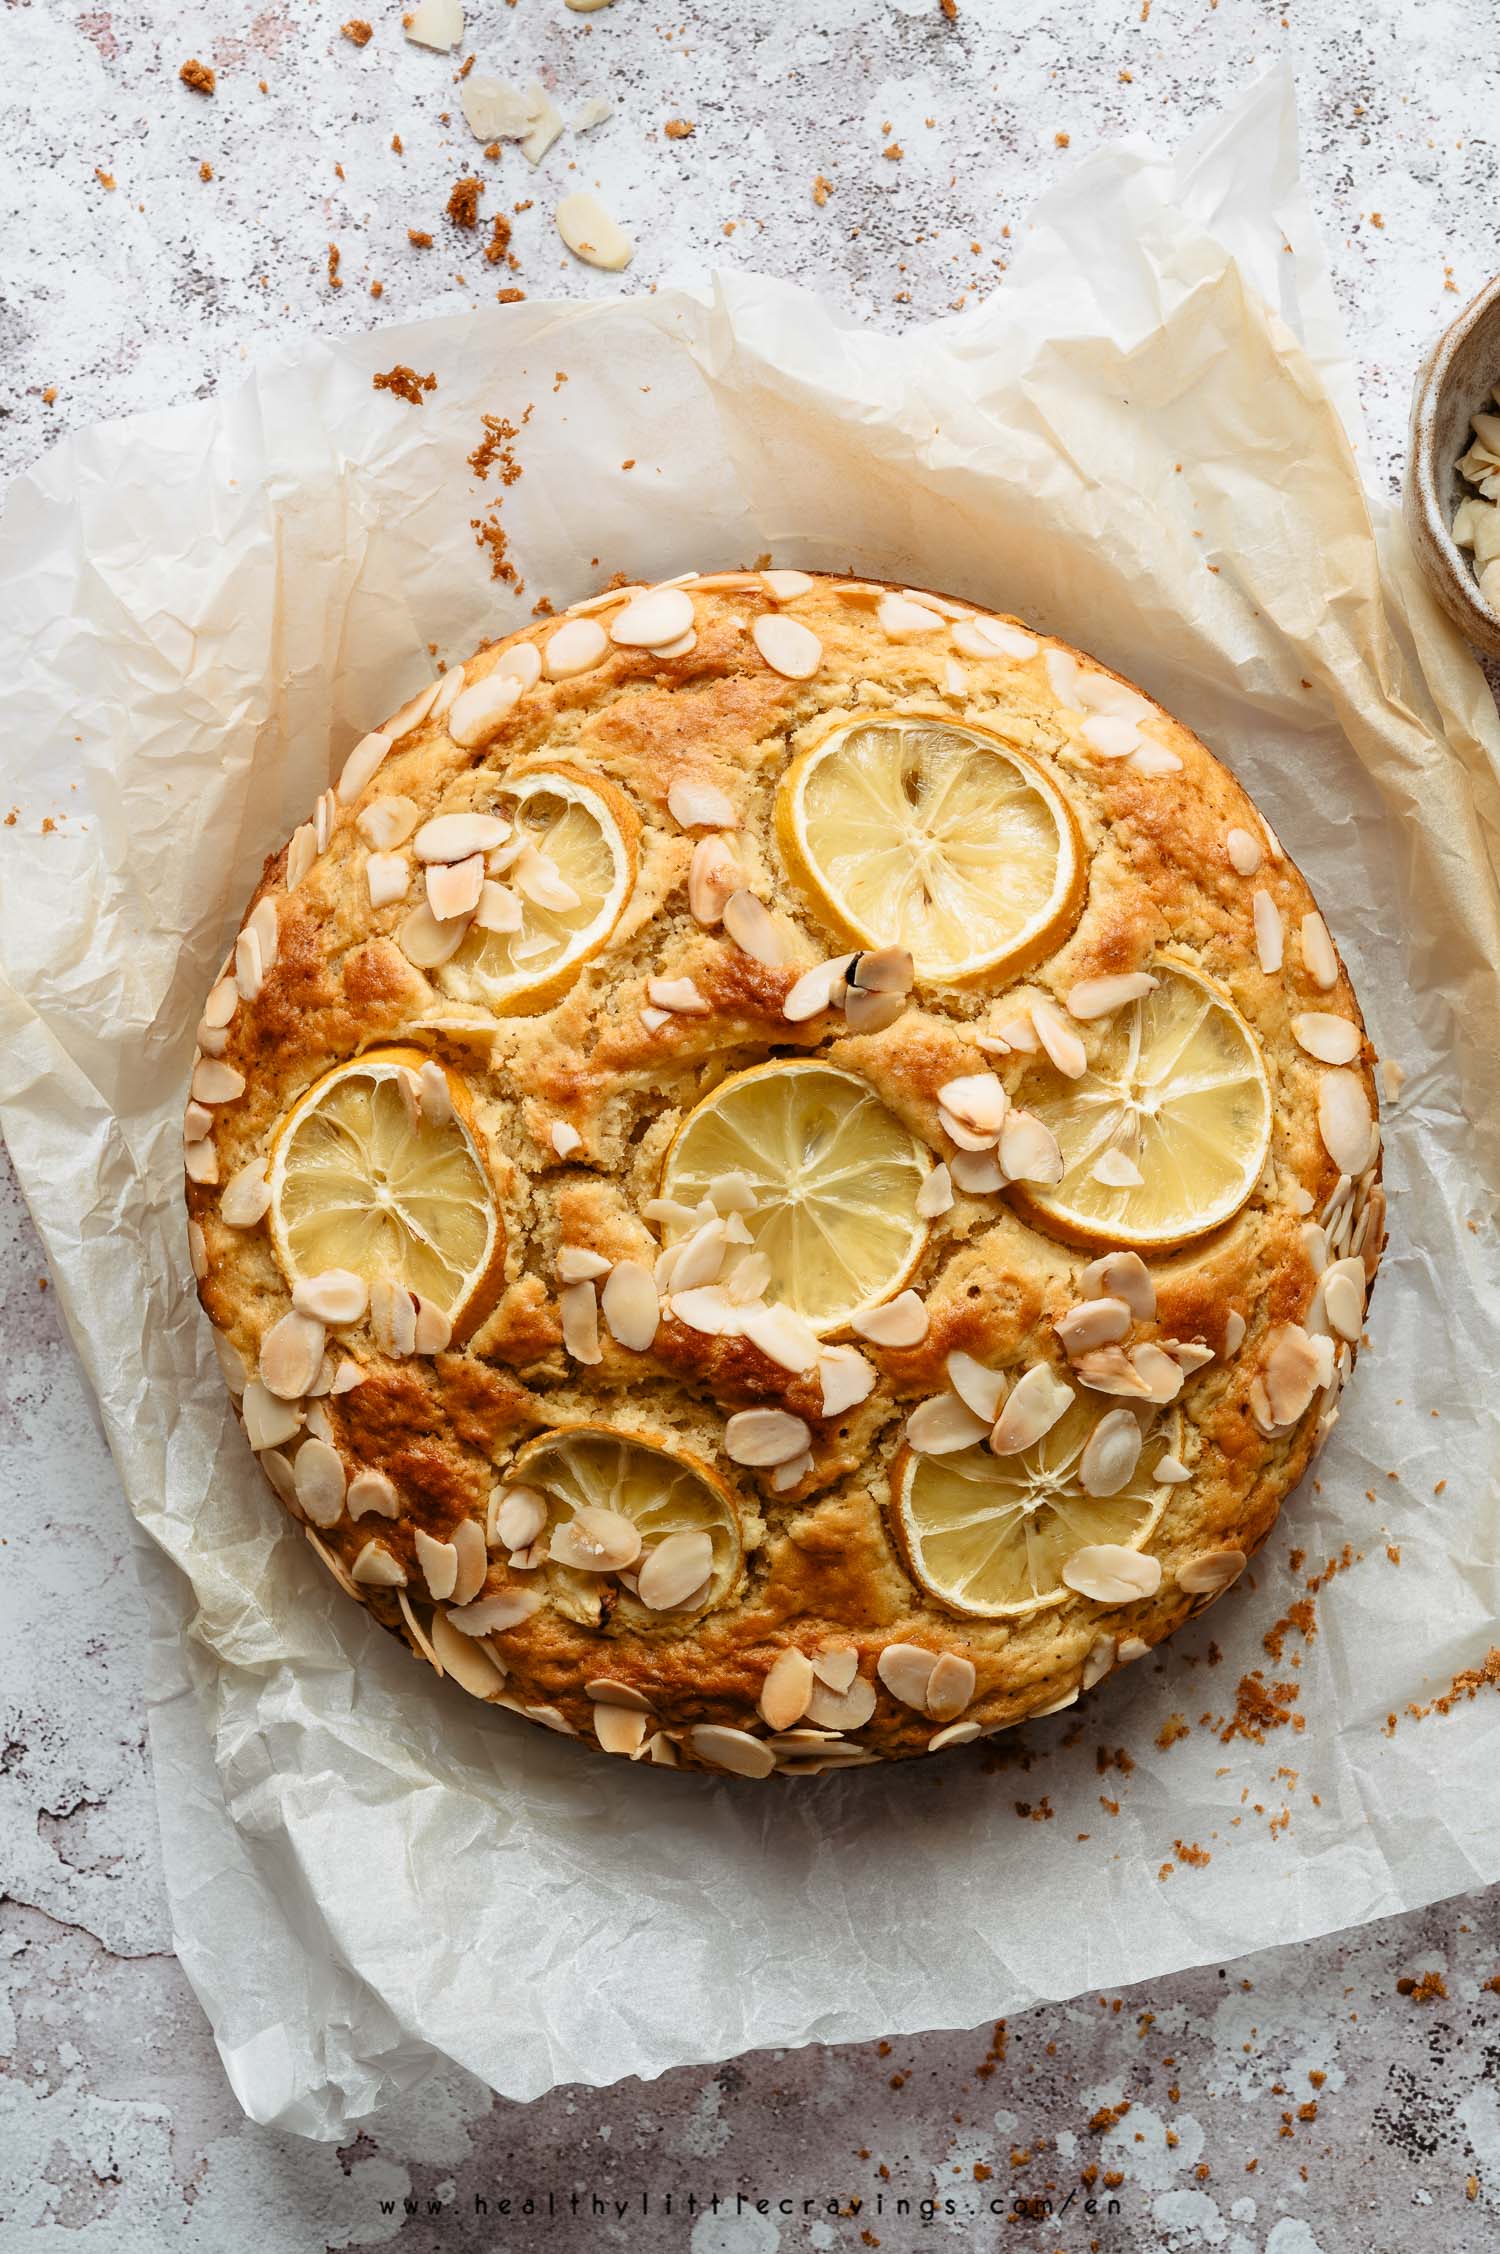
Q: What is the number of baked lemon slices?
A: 7